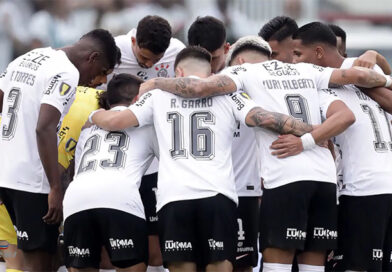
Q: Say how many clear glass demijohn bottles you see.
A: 0